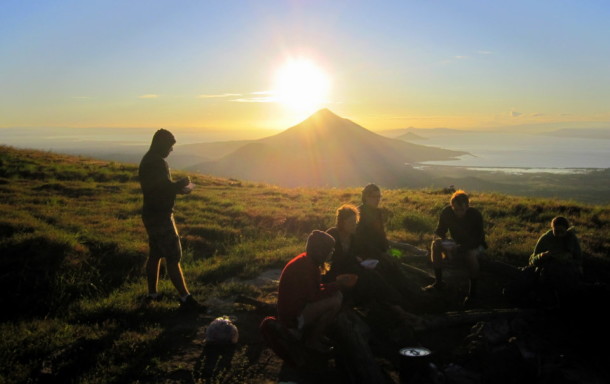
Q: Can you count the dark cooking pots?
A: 1